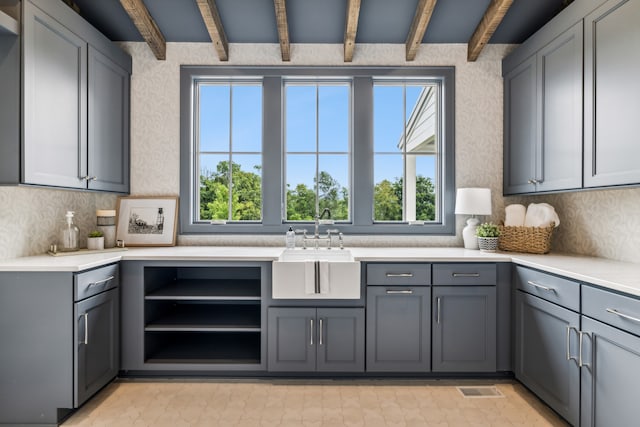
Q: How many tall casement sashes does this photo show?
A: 3